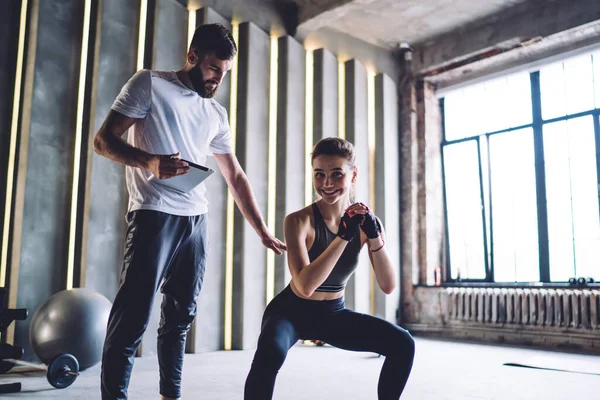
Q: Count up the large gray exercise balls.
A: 1